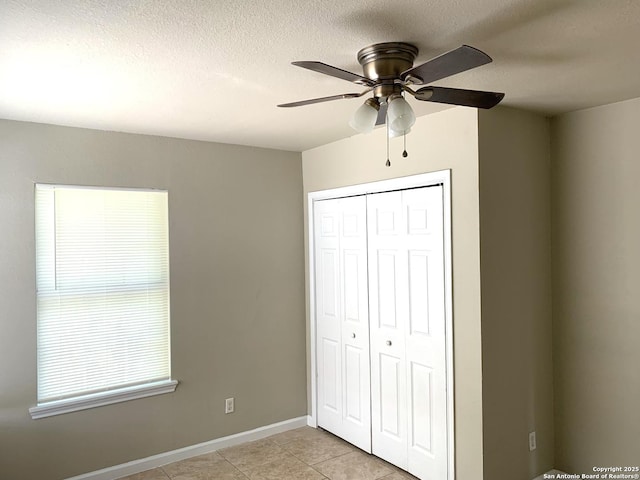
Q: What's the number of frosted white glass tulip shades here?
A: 3